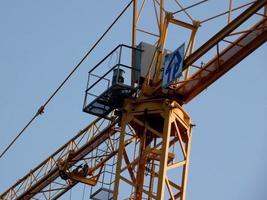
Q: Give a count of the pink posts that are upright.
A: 0